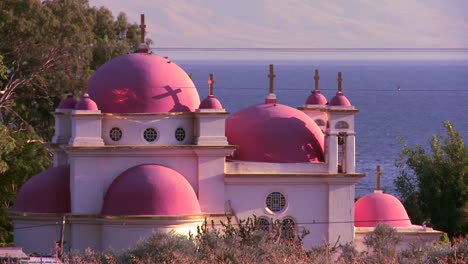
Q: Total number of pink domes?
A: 10